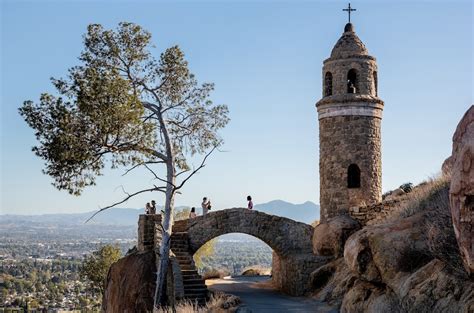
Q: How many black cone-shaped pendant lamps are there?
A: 0